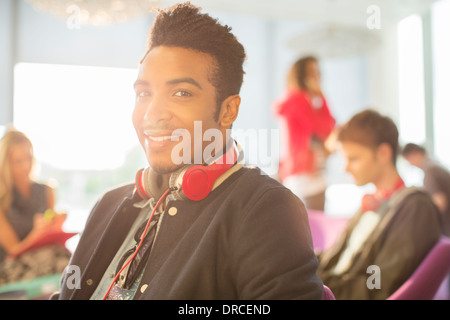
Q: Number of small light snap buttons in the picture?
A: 2